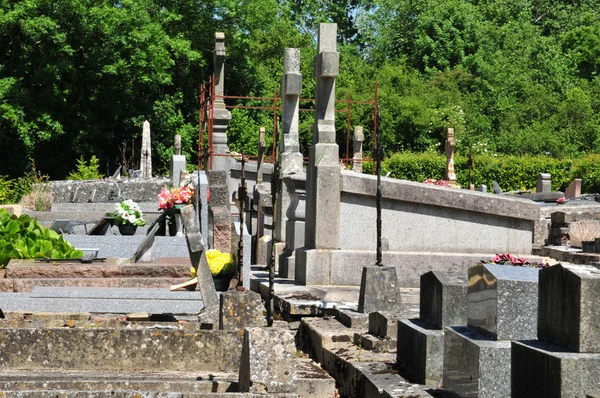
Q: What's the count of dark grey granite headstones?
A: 3